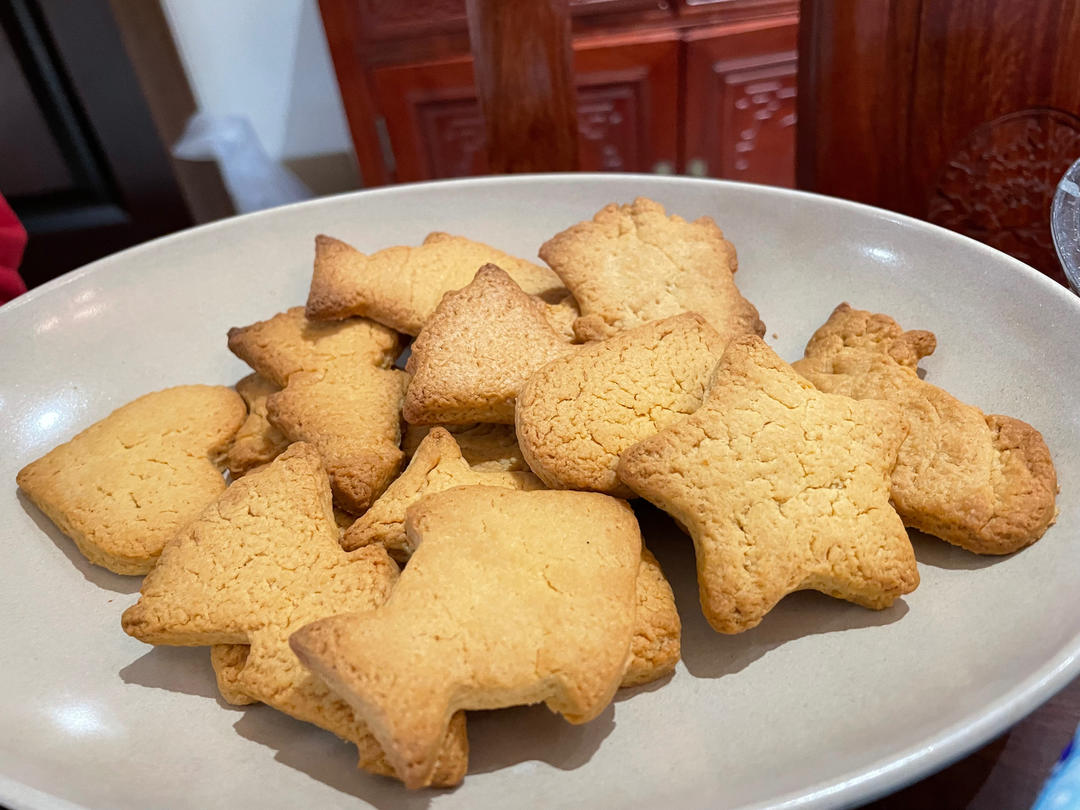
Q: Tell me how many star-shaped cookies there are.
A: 2